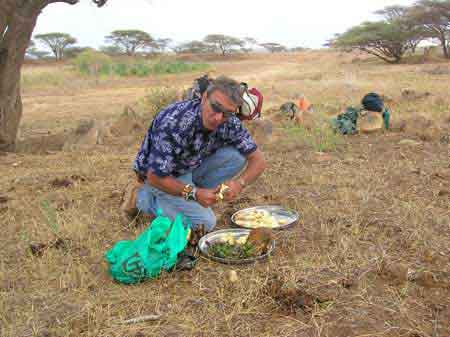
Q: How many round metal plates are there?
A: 2